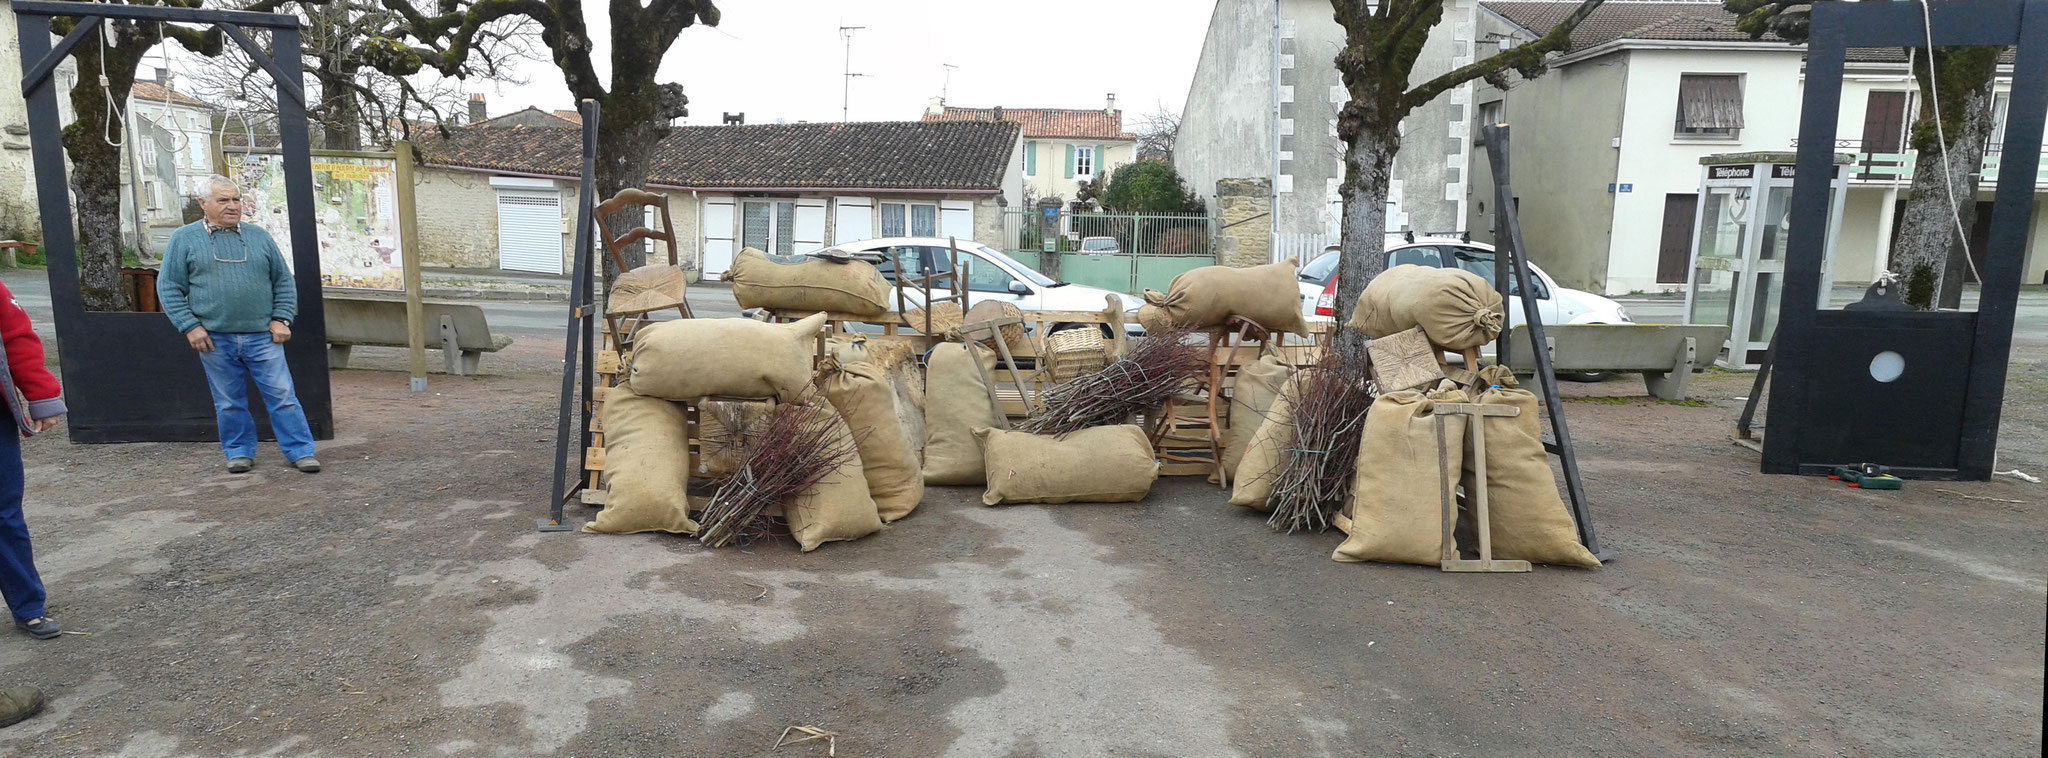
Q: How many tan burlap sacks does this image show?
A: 14